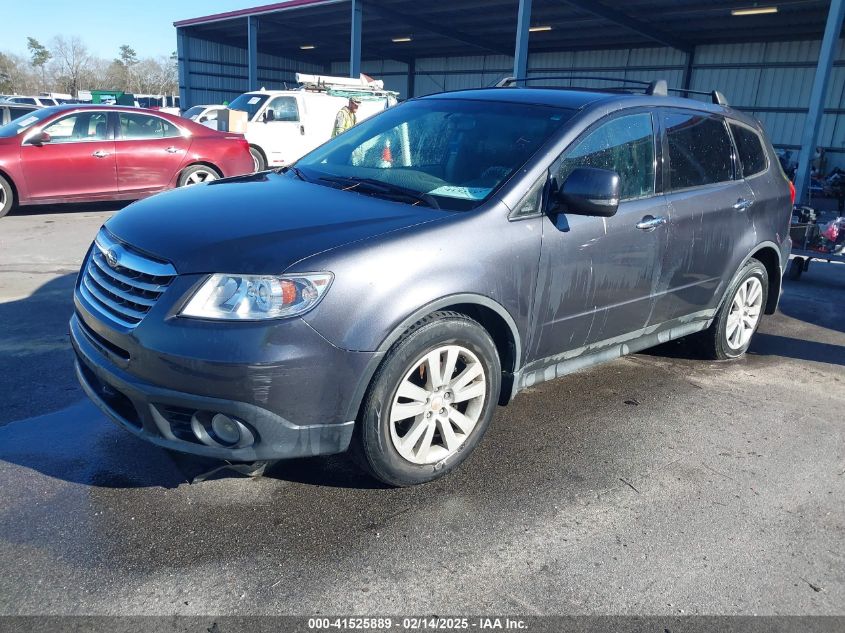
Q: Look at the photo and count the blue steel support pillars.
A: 5